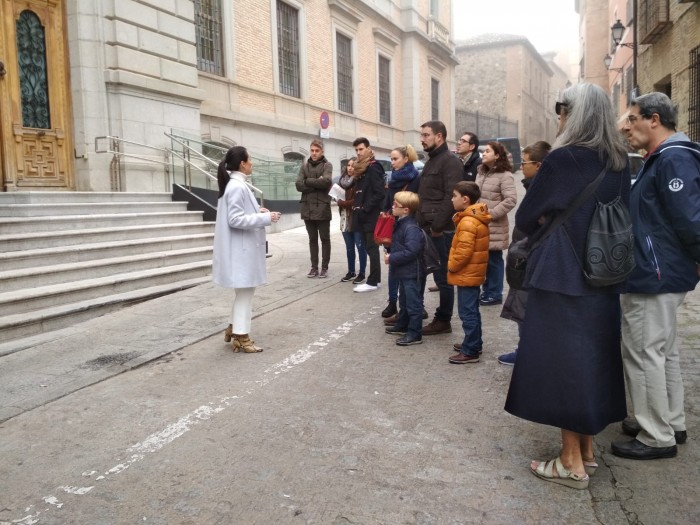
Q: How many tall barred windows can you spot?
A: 5